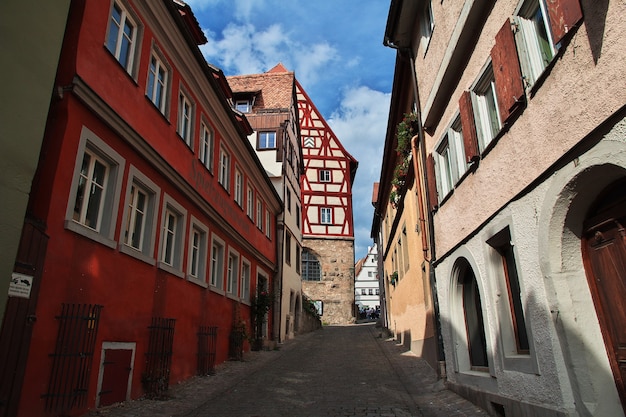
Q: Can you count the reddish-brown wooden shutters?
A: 4